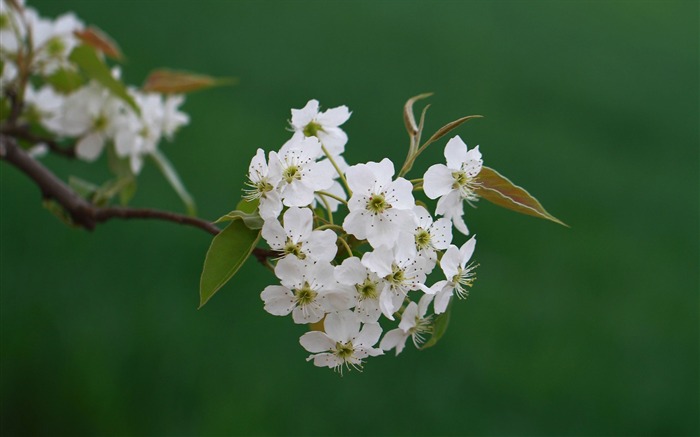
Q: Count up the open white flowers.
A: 13